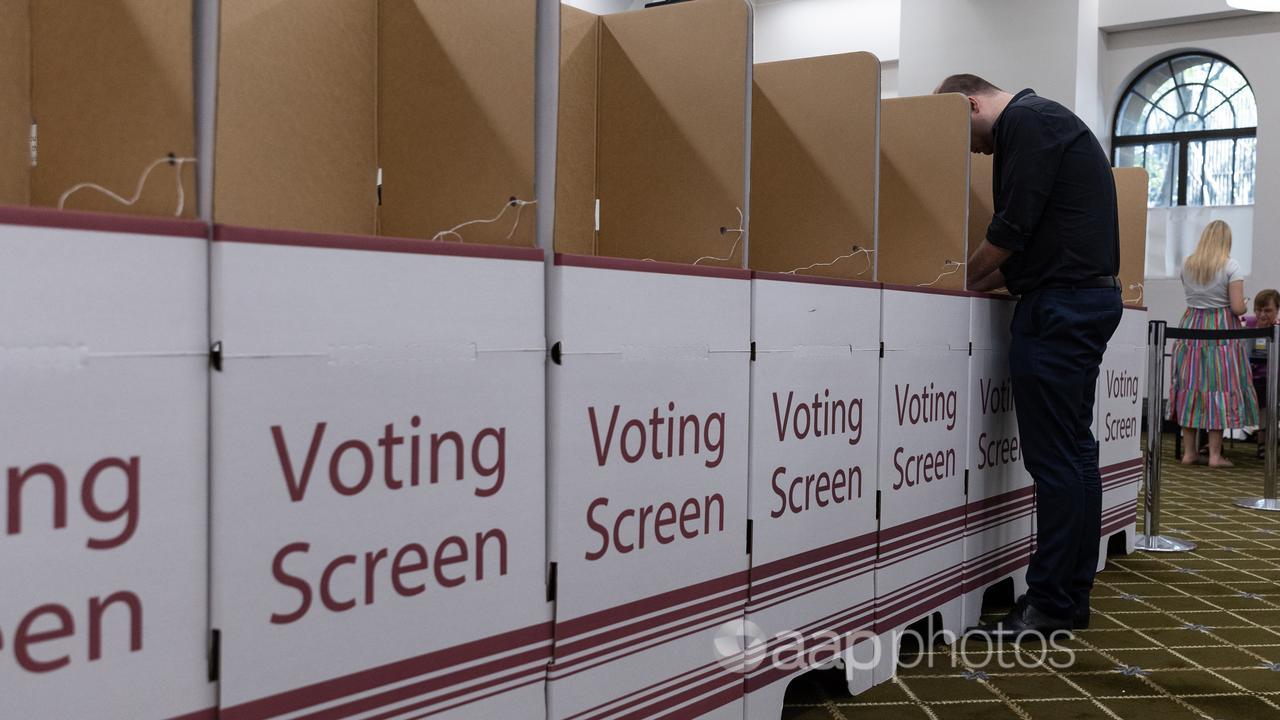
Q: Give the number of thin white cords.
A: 6